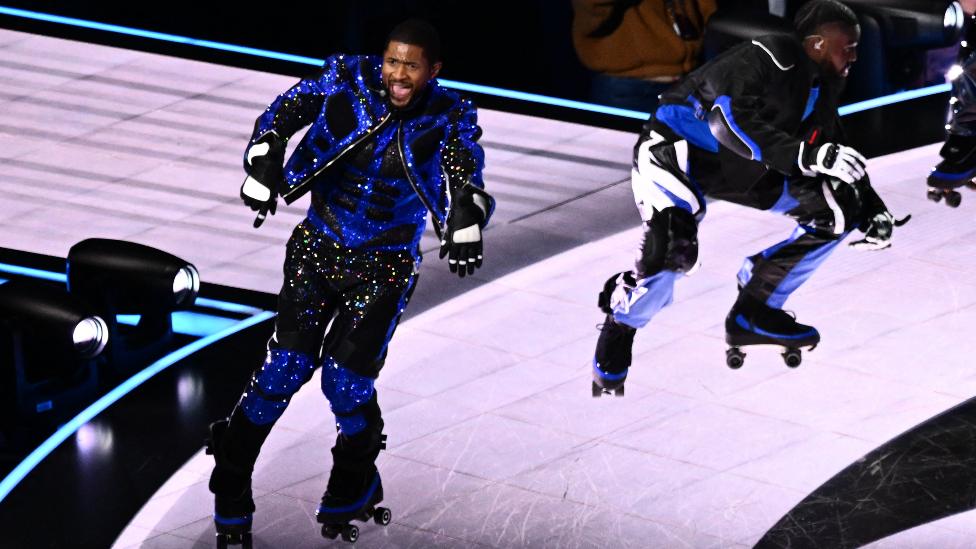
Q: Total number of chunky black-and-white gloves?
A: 4